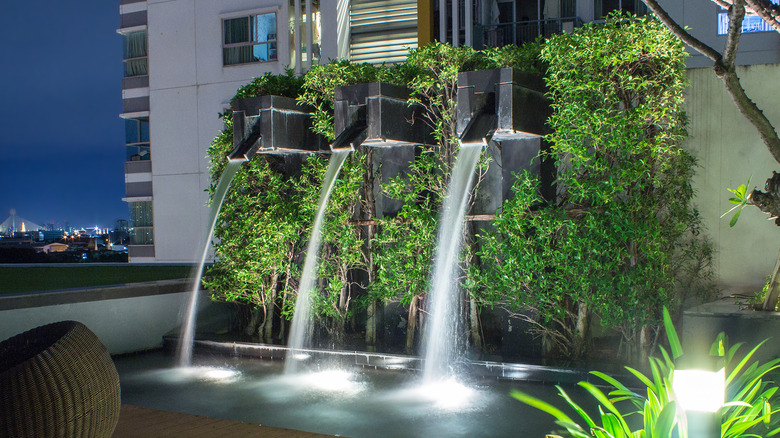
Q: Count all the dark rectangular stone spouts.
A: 3